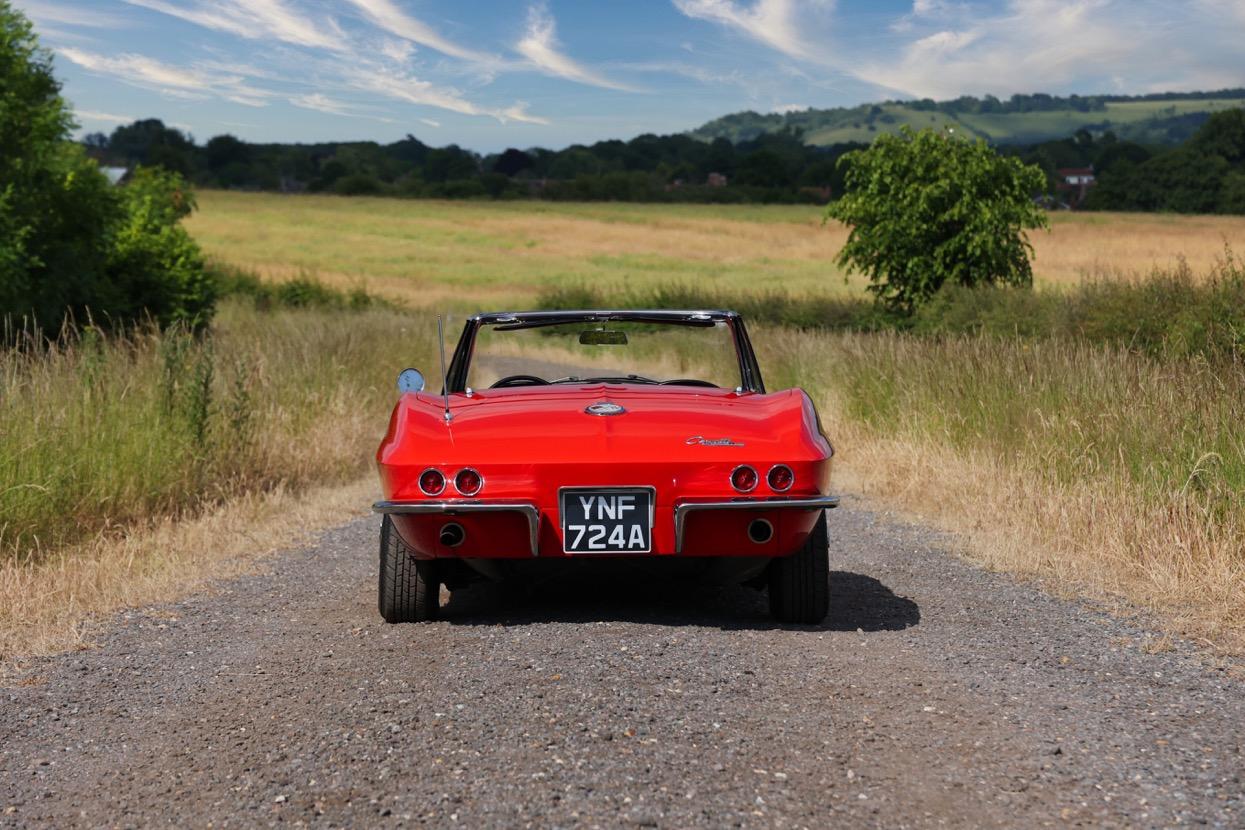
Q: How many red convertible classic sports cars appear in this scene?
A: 1